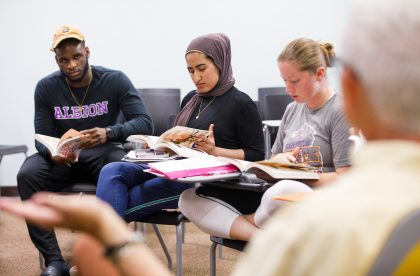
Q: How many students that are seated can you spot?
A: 3